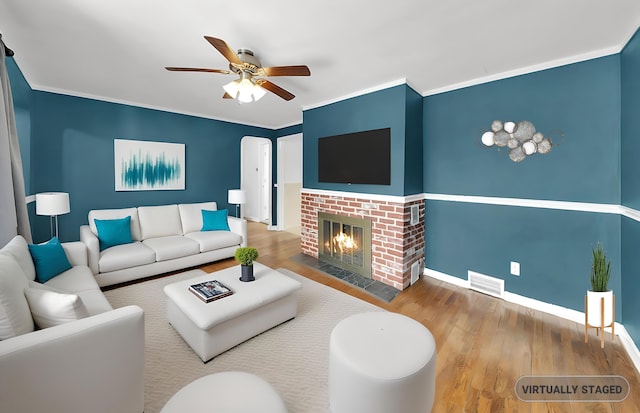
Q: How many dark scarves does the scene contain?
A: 0